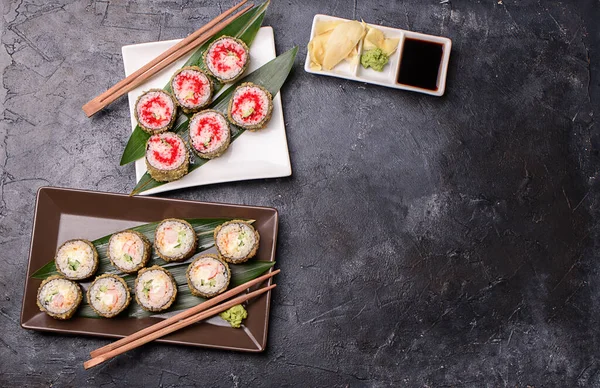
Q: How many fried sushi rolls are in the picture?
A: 14